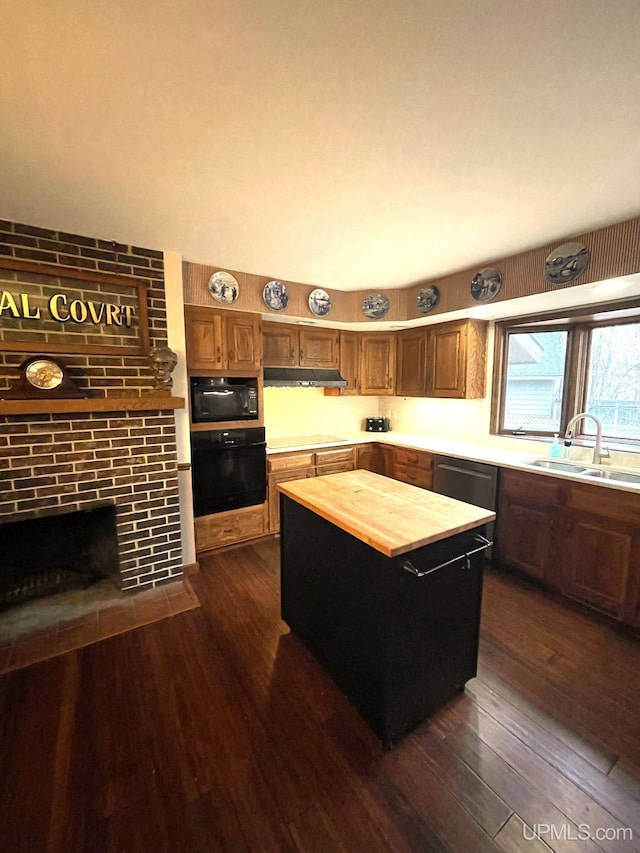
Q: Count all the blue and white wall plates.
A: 7